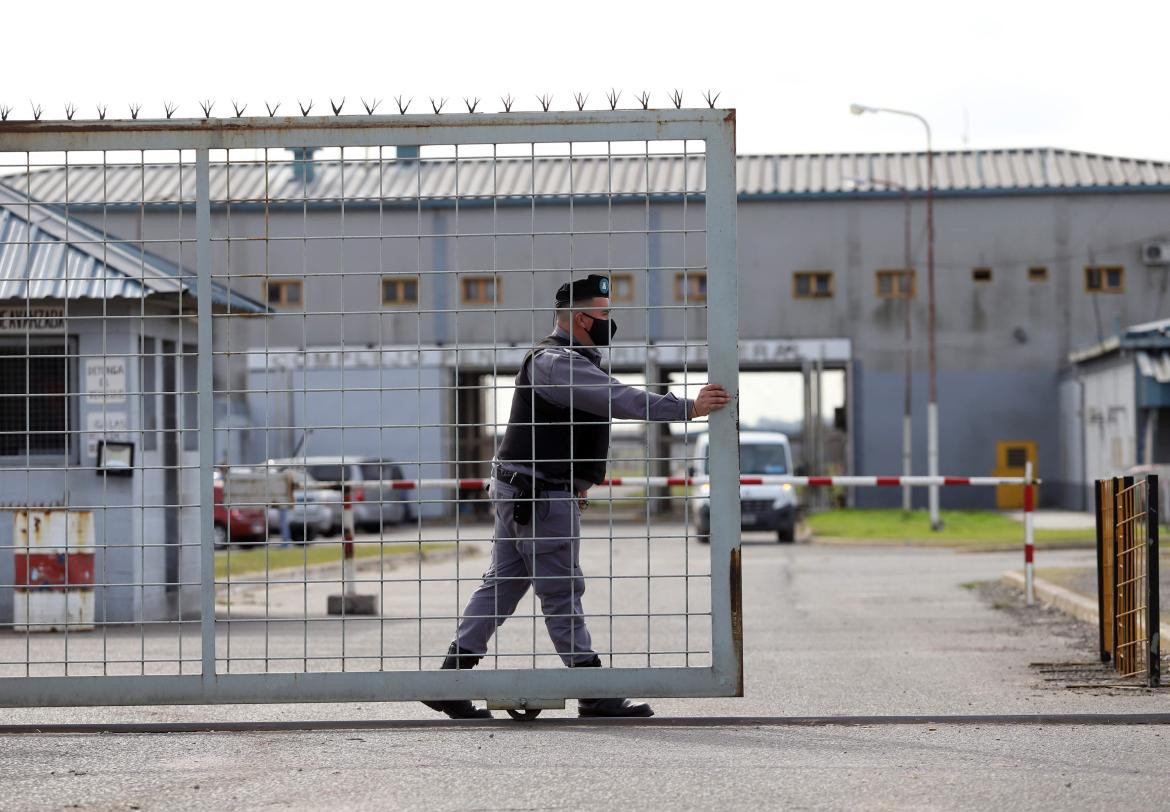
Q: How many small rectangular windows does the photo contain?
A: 10